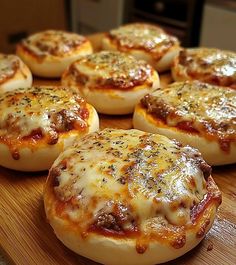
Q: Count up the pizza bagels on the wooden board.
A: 8